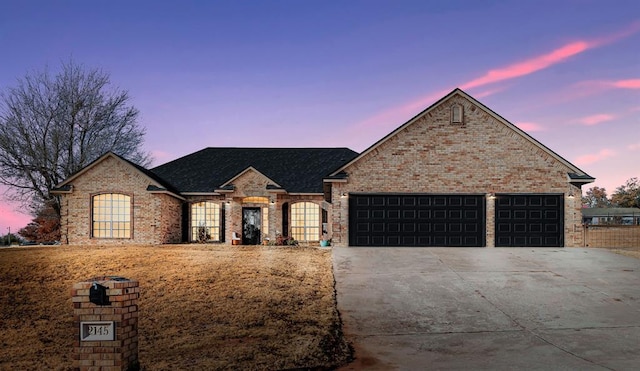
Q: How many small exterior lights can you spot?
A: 5